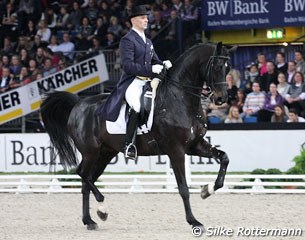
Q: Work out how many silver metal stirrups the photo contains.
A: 1